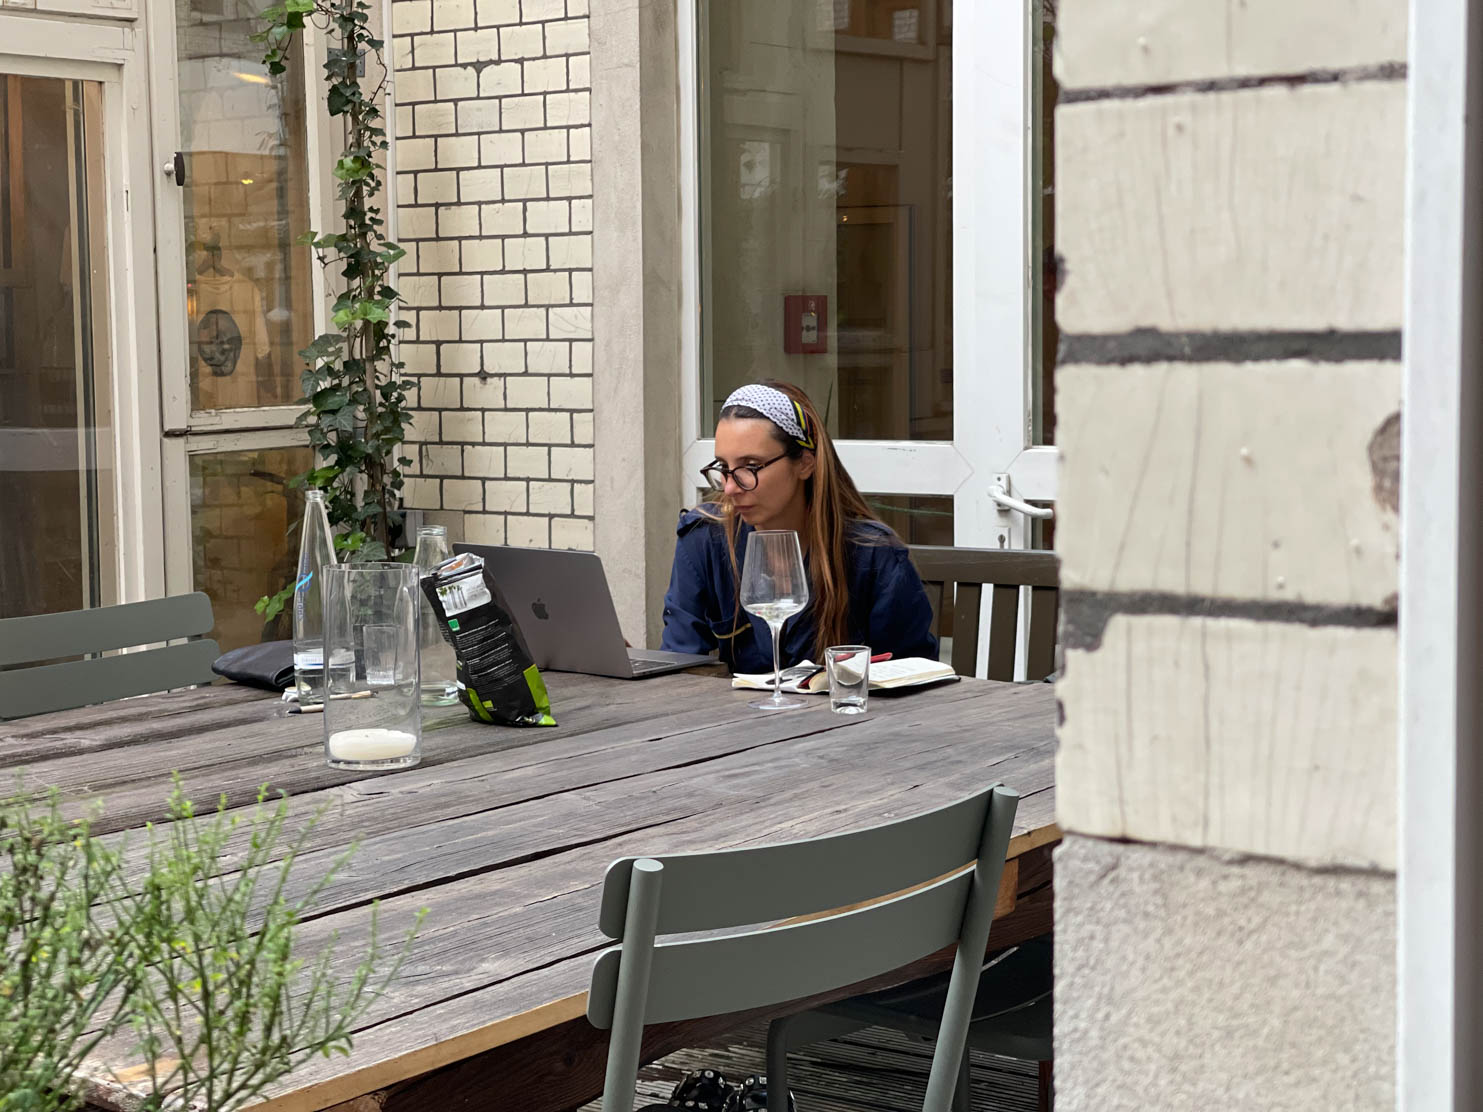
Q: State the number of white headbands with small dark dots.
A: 1